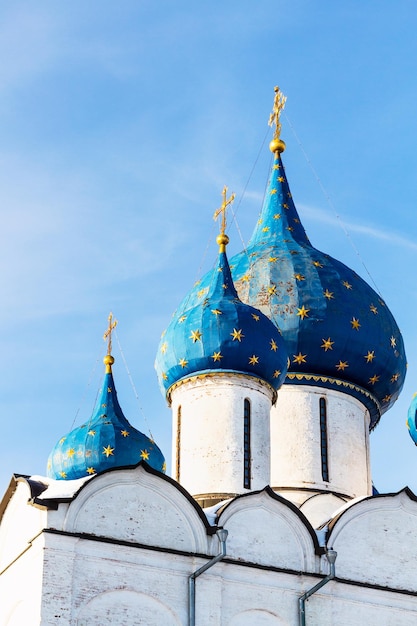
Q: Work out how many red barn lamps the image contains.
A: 0